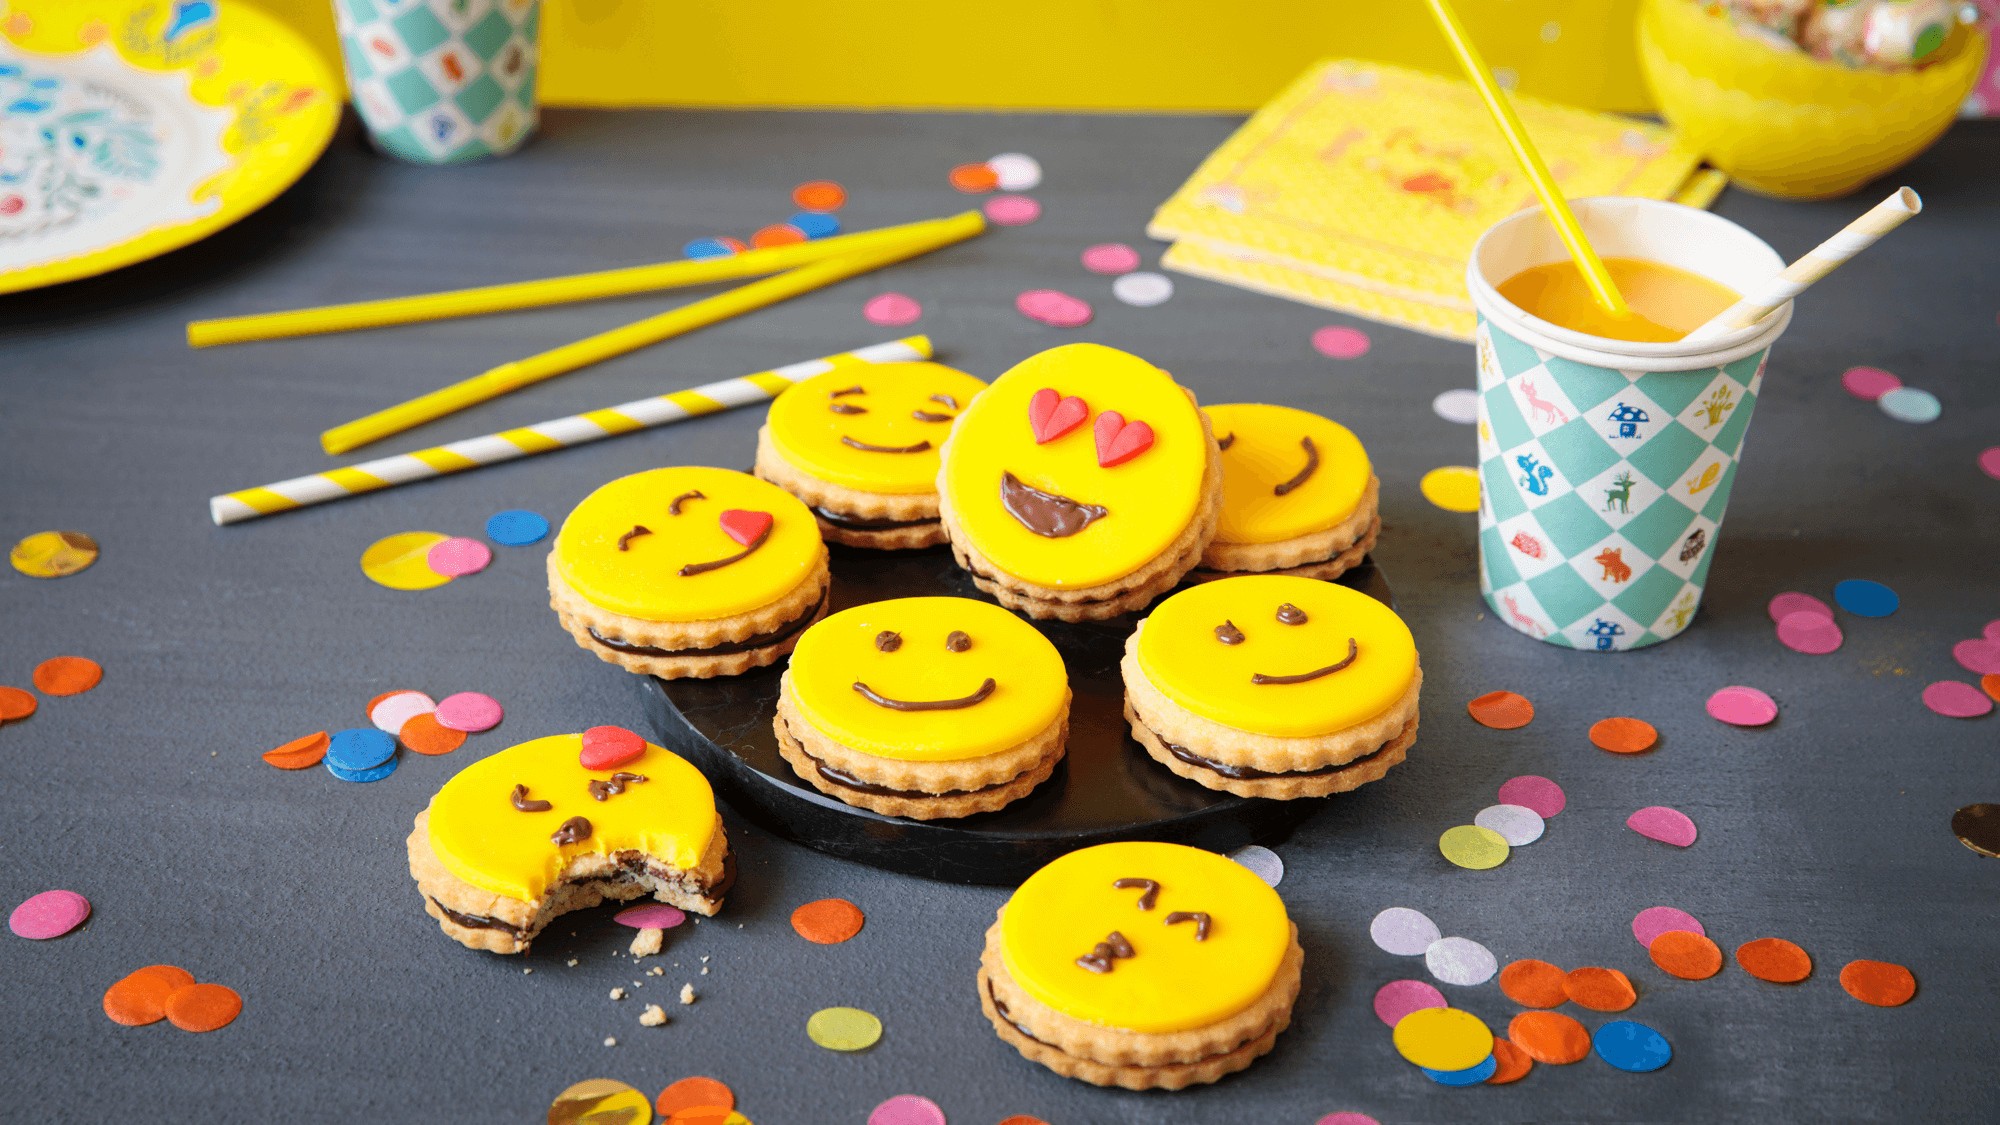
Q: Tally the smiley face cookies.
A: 8